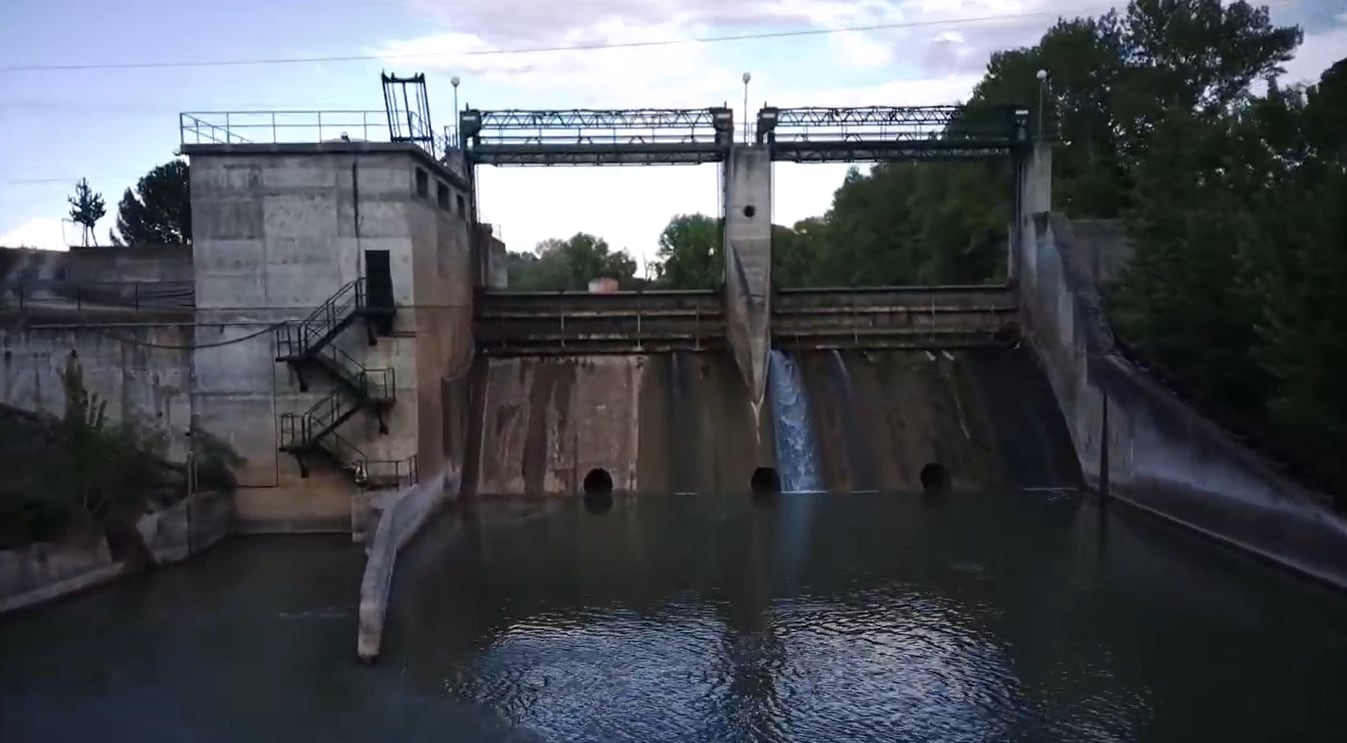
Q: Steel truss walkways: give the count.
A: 2